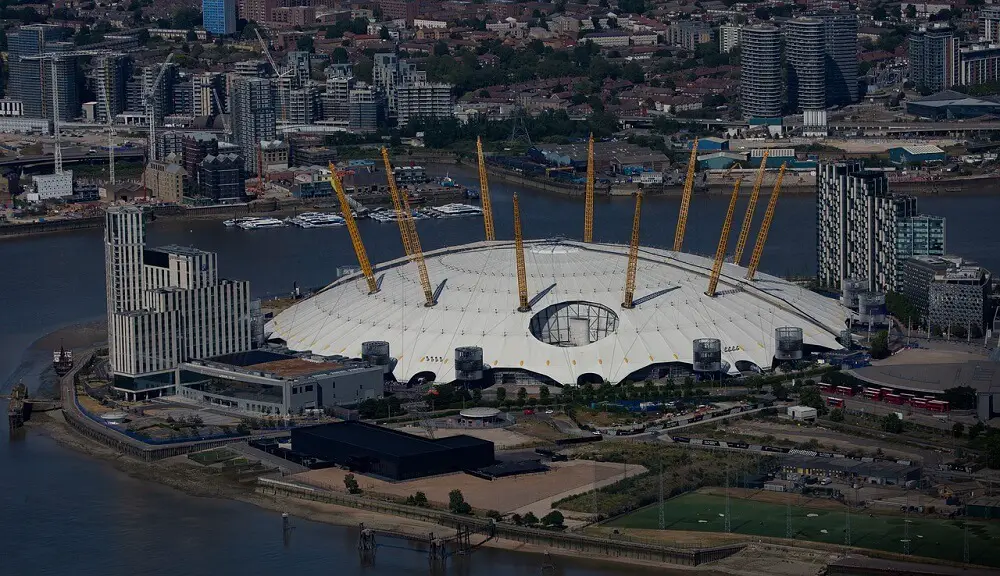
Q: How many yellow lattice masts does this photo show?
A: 11